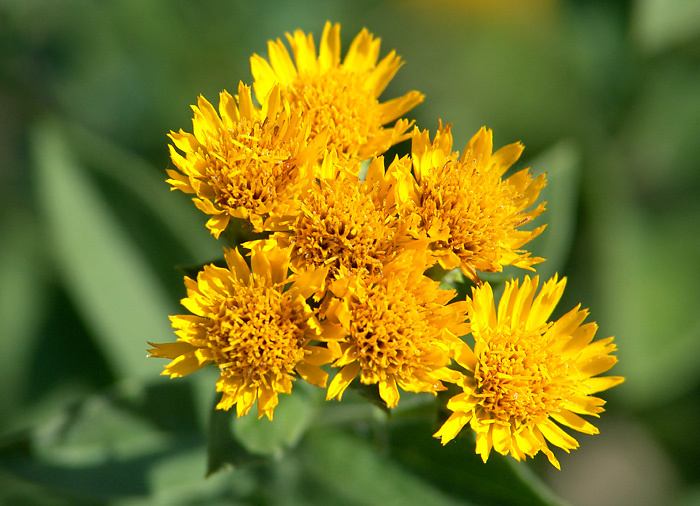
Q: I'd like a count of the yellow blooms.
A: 7